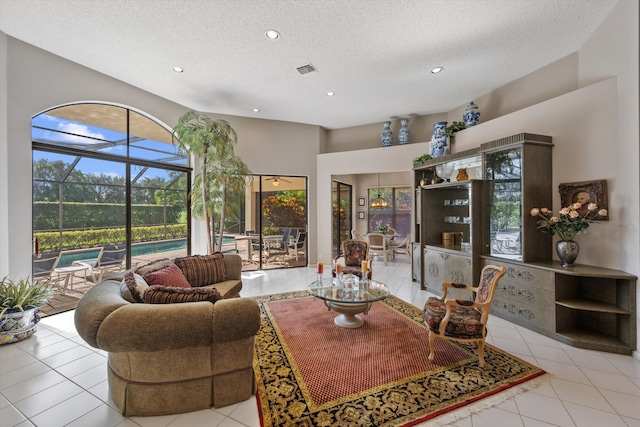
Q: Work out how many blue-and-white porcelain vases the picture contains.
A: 4